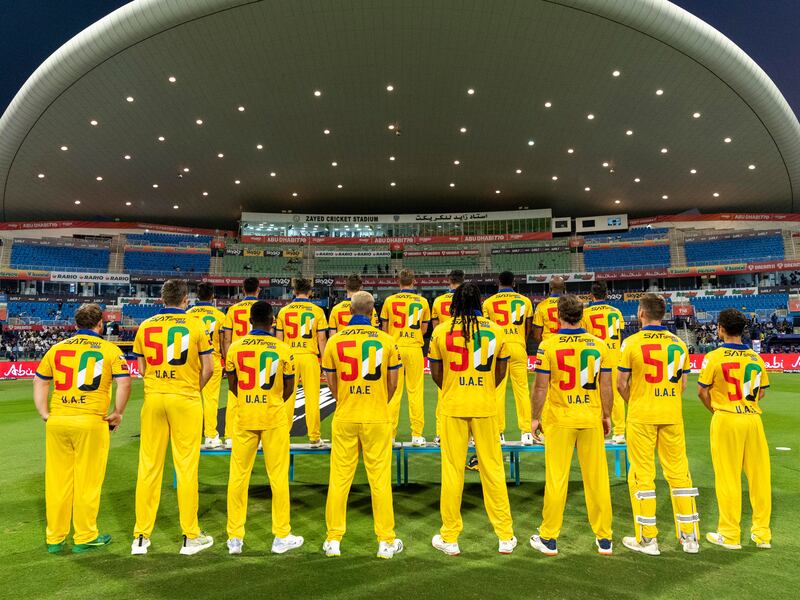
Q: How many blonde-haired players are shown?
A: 1